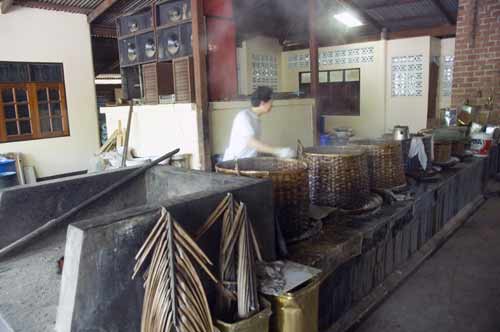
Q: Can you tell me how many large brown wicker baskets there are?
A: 3